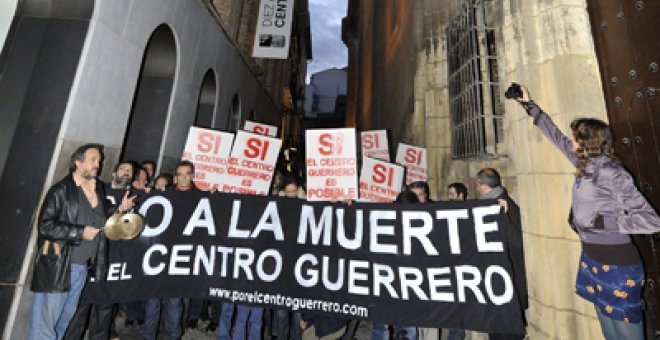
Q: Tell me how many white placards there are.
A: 7